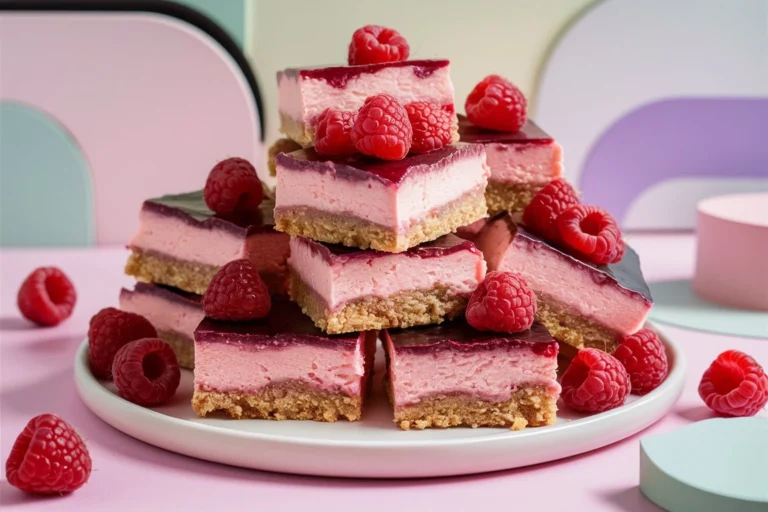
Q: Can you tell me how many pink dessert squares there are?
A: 9